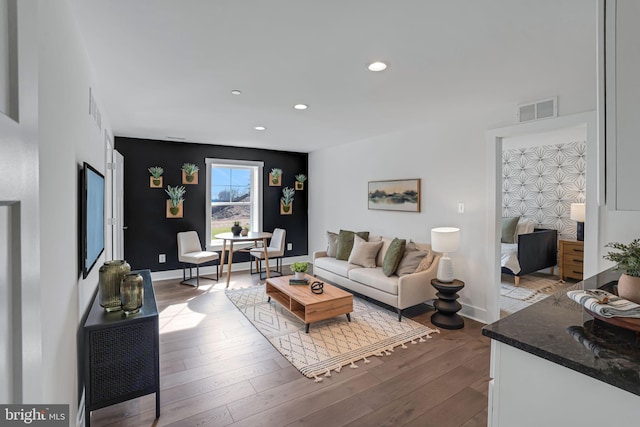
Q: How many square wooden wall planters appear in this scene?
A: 6